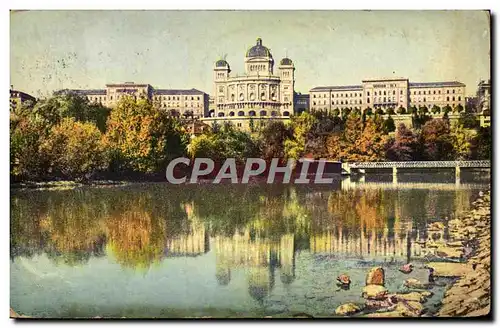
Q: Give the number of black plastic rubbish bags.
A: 0